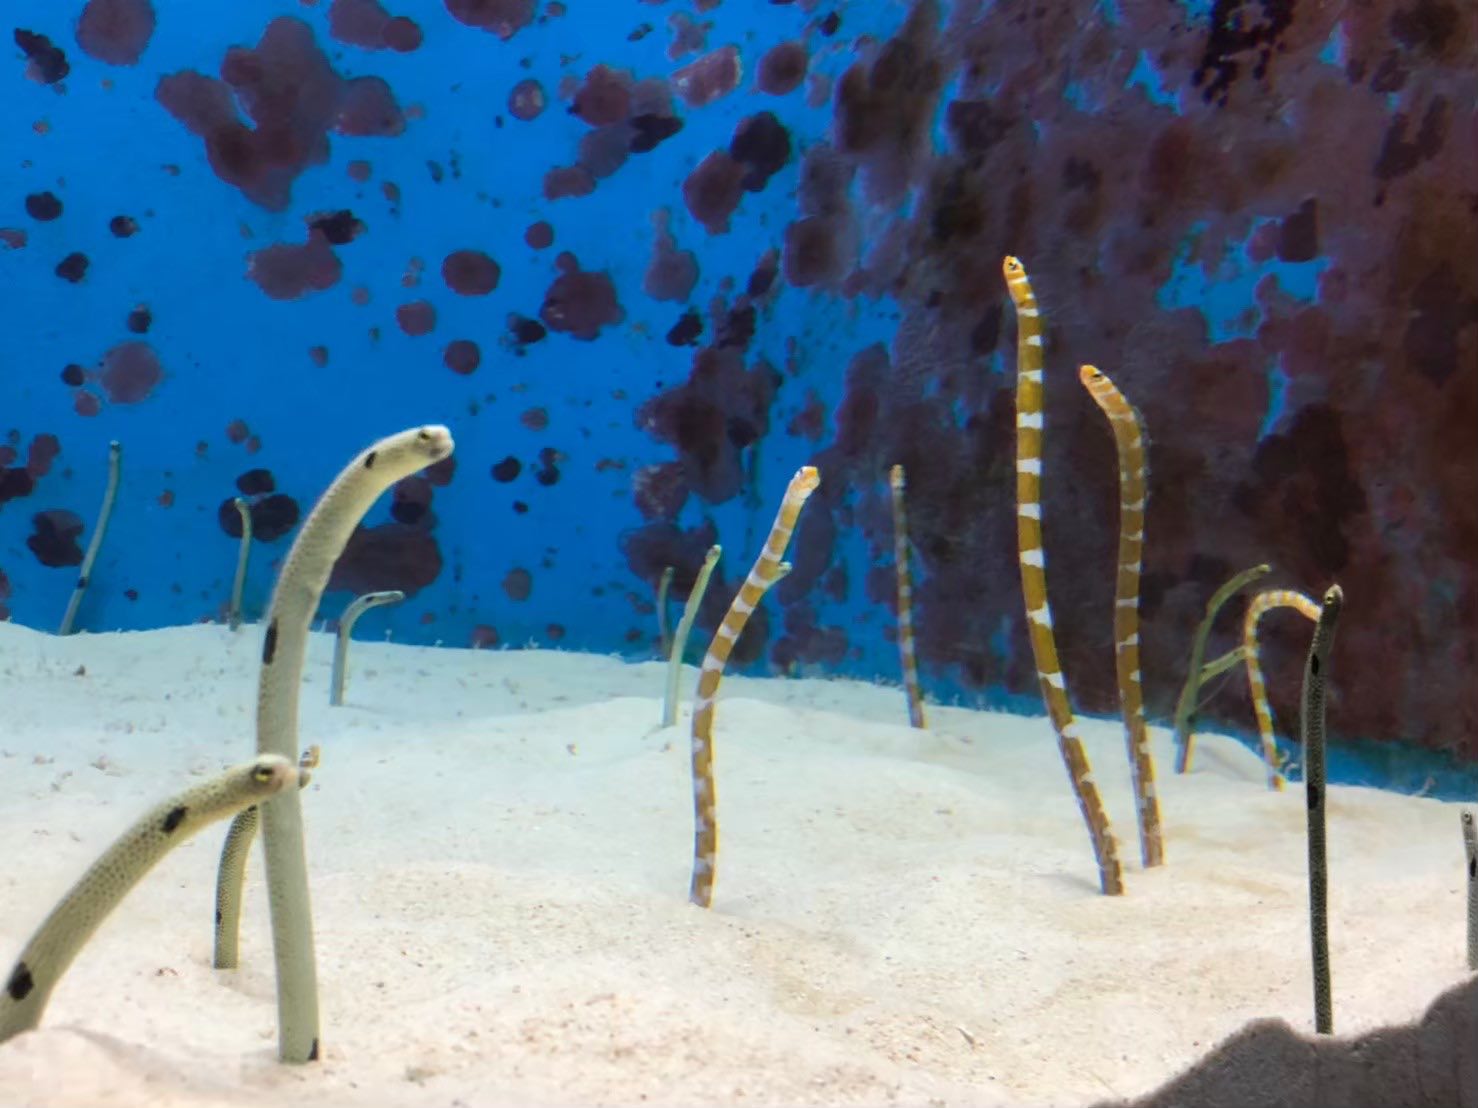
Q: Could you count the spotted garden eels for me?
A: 13